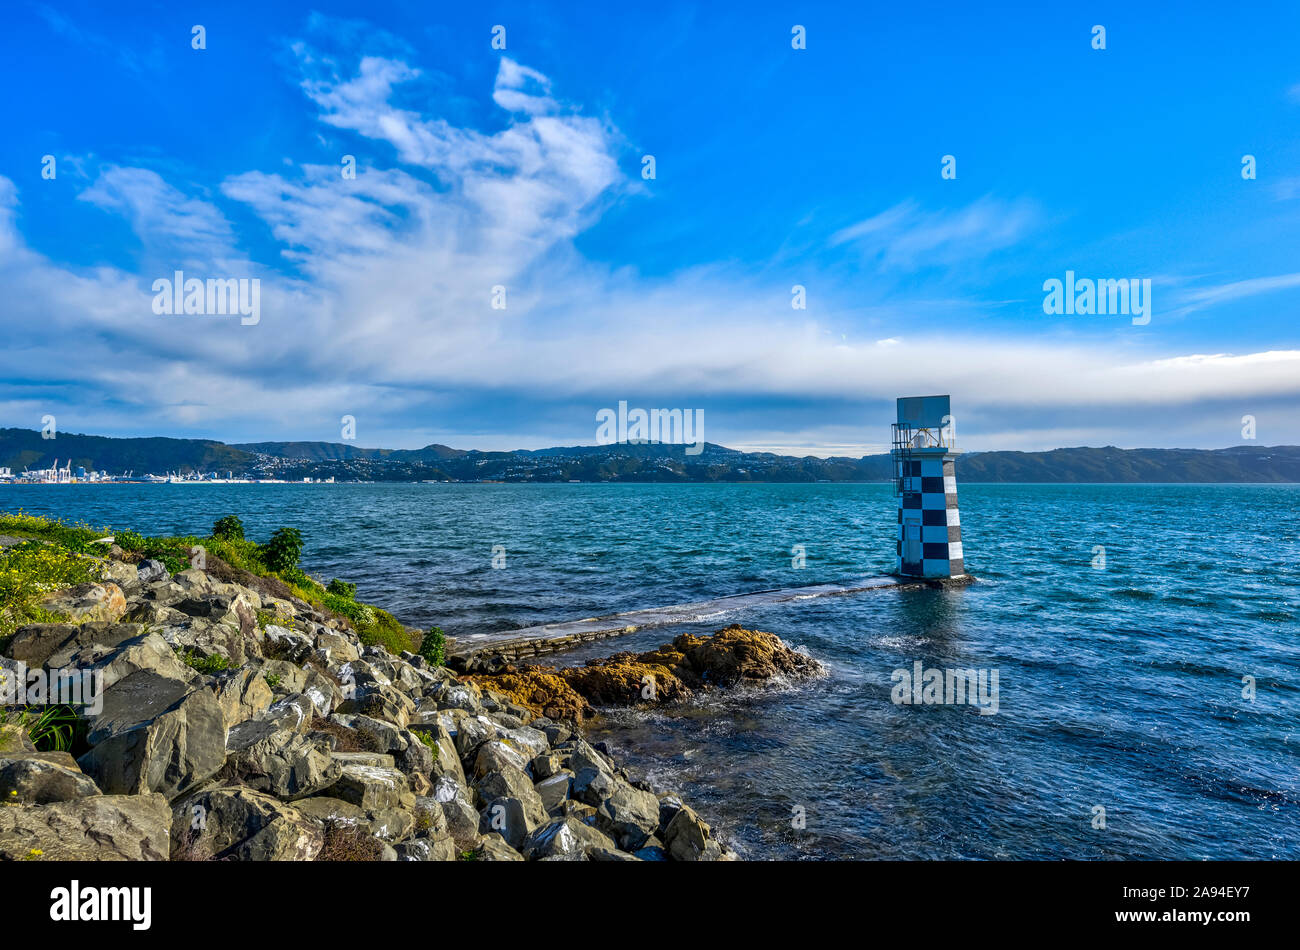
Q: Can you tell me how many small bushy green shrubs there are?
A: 4